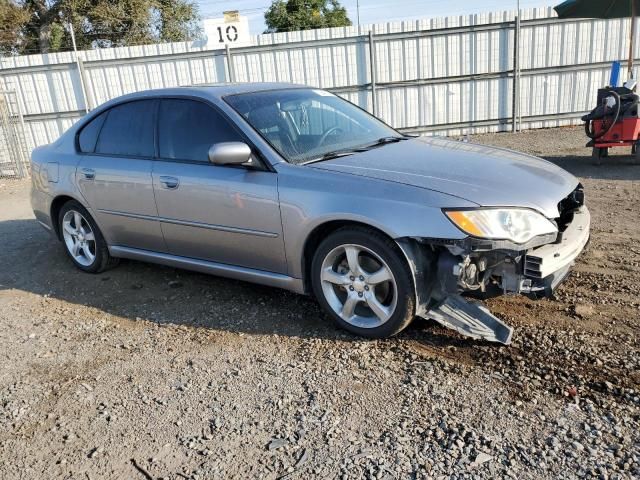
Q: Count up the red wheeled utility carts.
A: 1